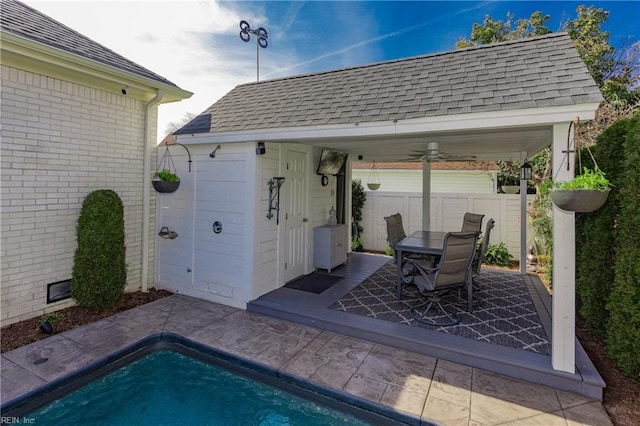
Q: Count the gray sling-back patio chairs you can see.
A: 4